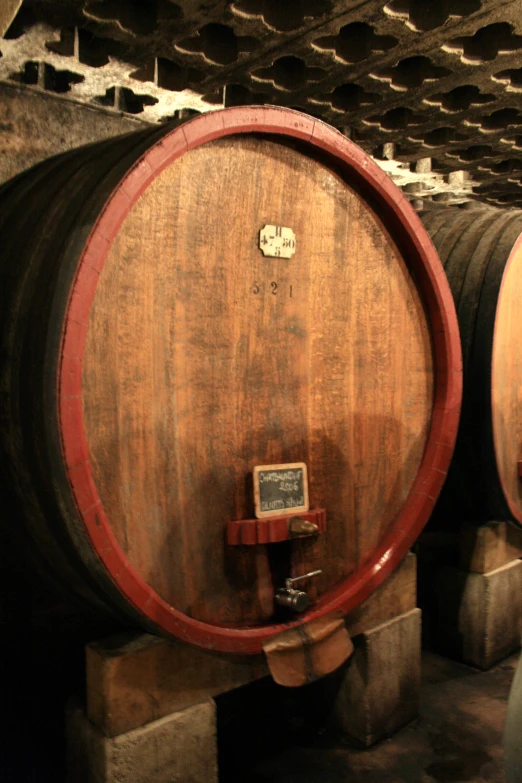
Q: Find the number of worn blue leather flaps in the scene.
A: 0